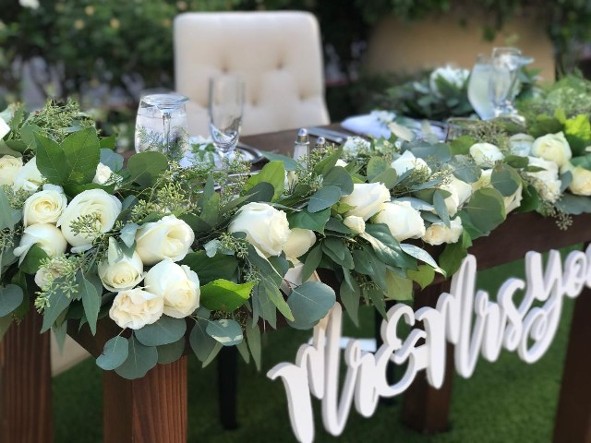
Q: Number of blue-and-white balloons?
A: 0